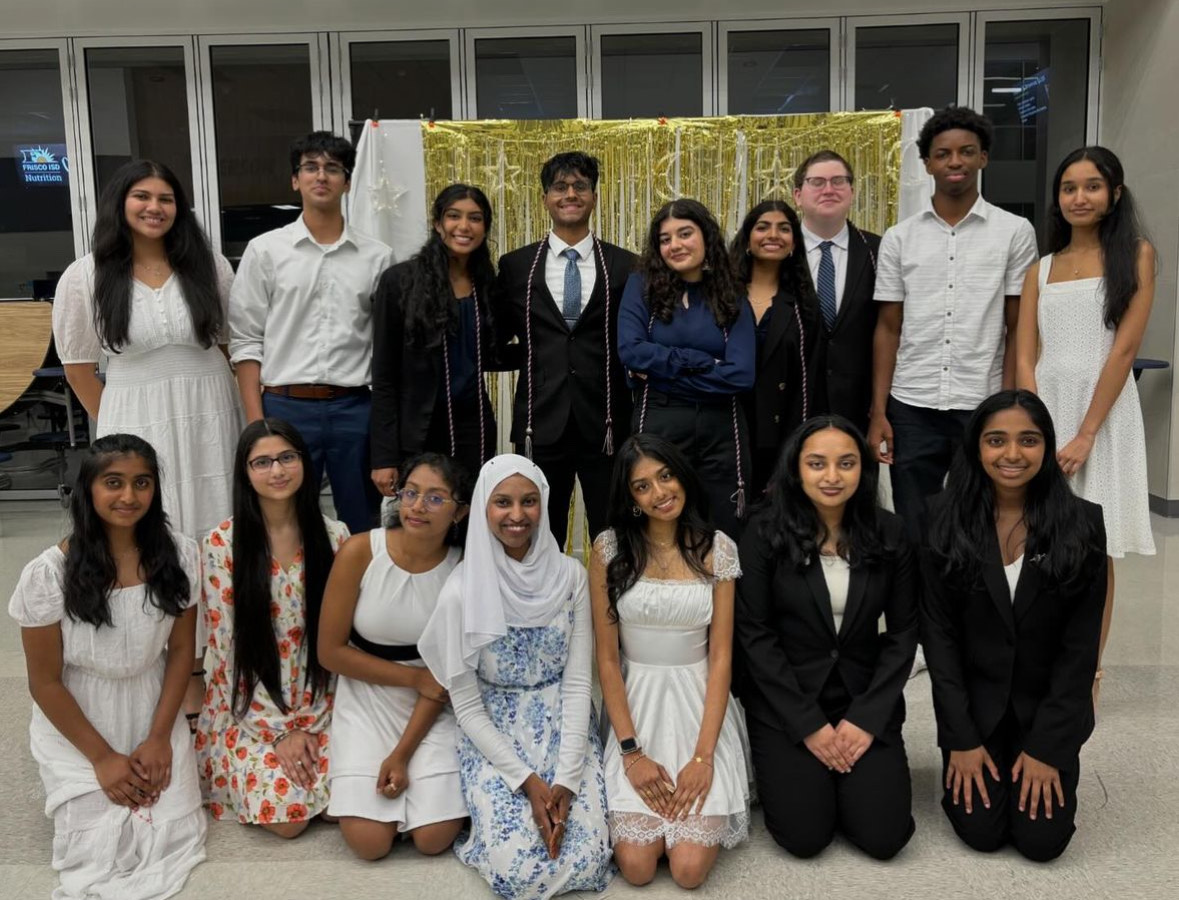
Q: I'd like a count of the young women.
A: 12